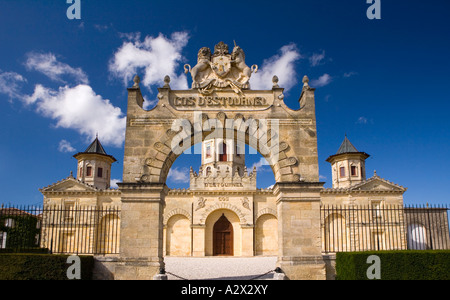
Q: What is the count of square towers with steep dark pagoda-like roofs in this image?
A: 2